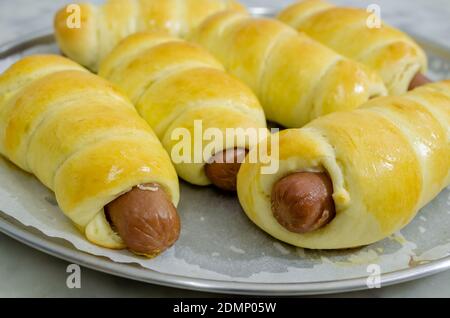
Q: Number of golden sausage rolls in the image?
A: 6